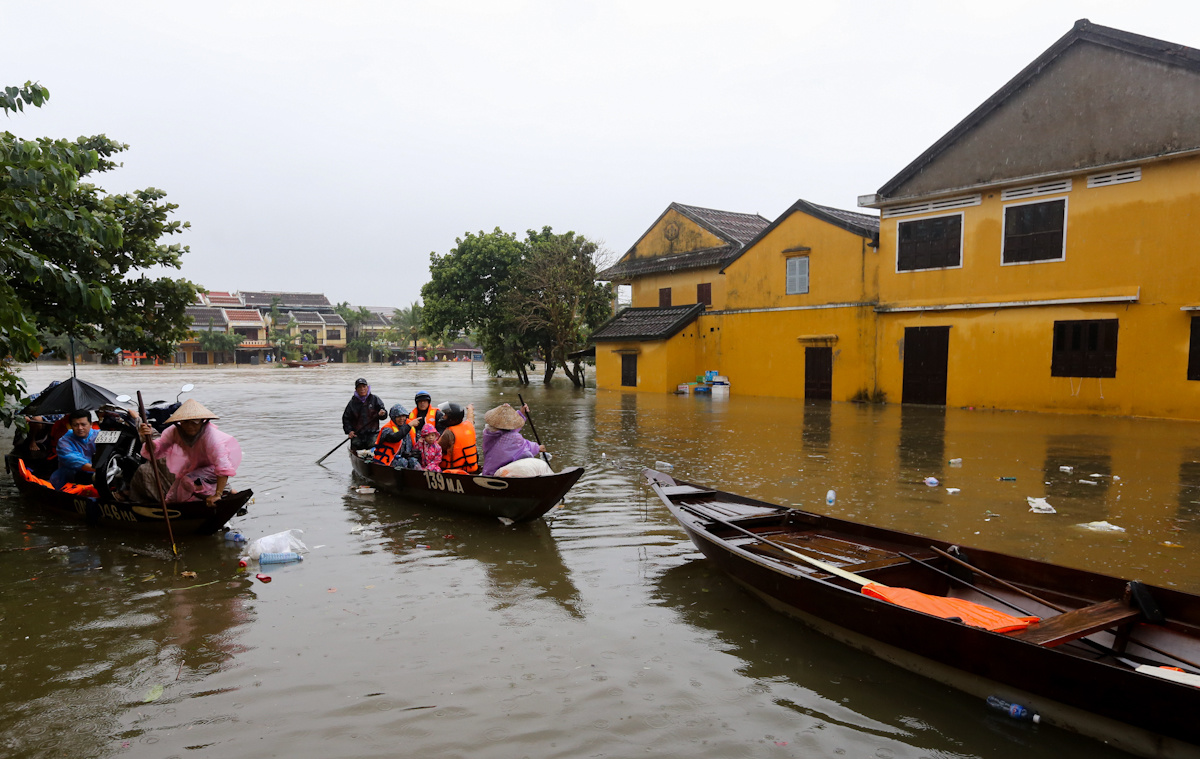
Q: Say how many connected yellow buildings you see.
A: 3